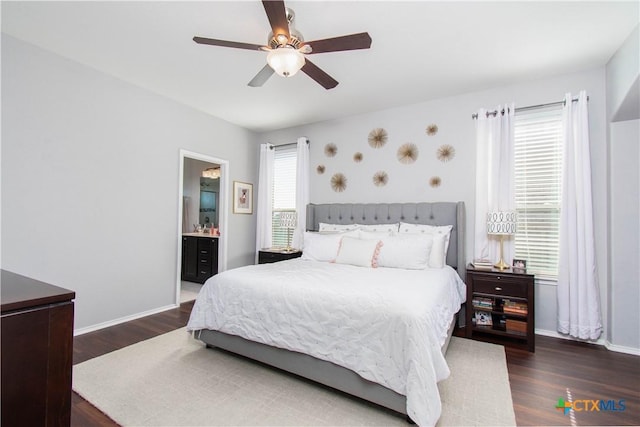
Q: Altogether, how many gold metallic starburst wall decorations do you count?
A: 10